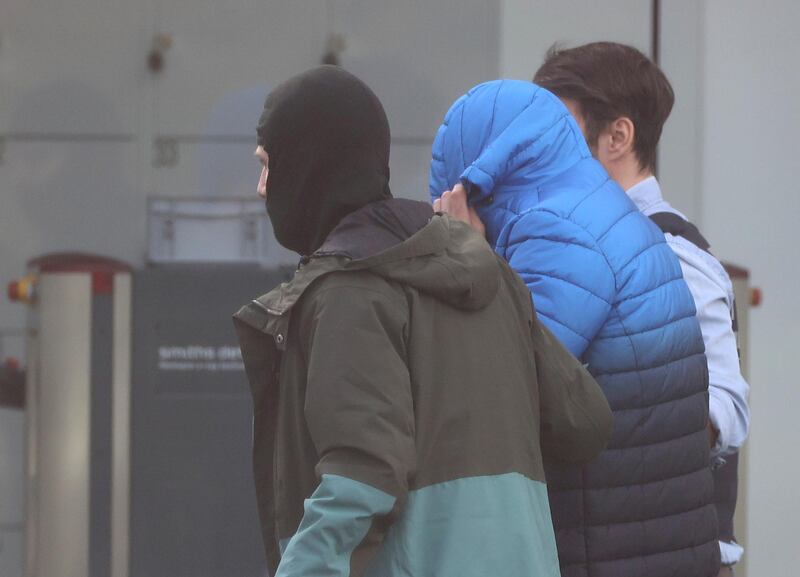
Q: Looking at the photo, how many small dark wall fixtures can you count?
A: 2